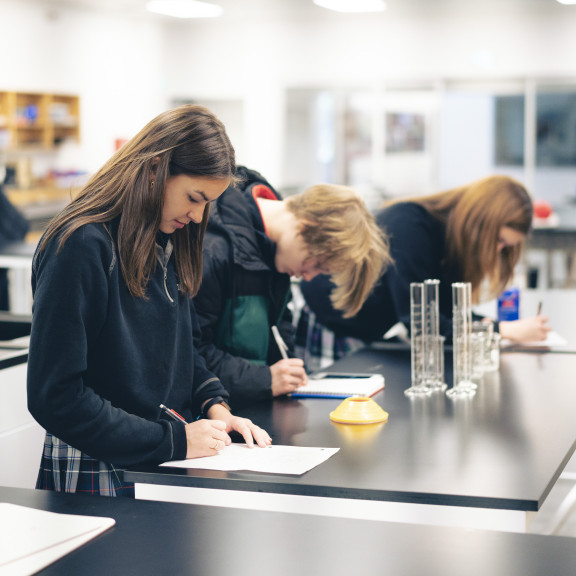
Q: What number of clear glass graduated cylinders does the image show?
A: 4